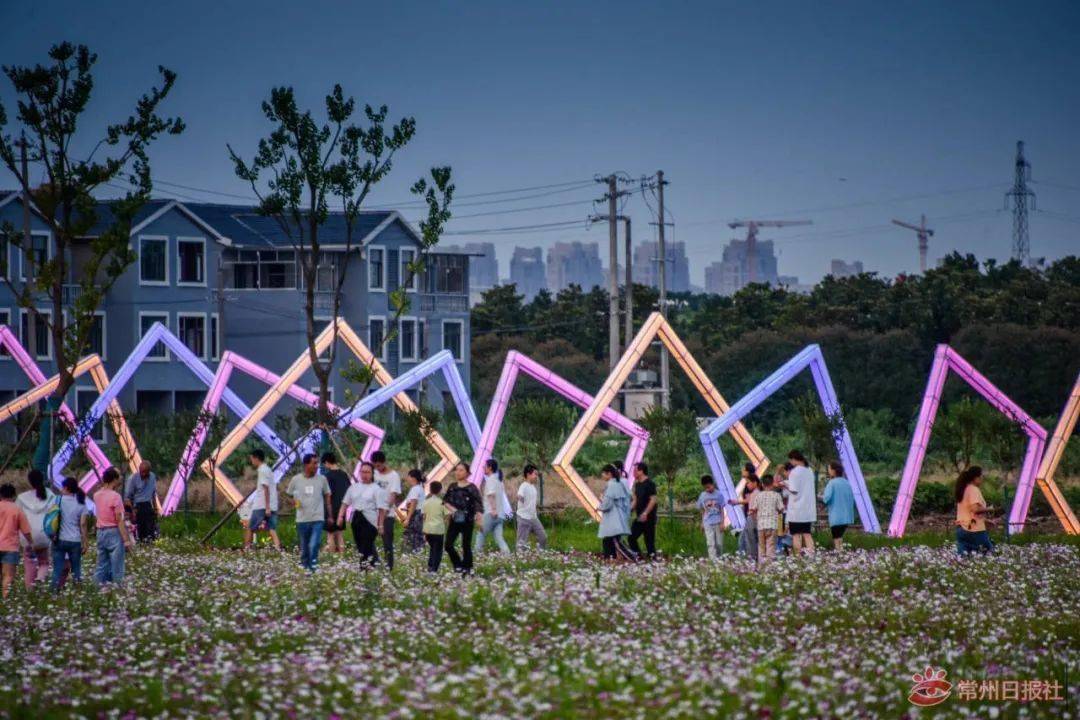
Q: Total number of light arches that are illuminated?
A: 11